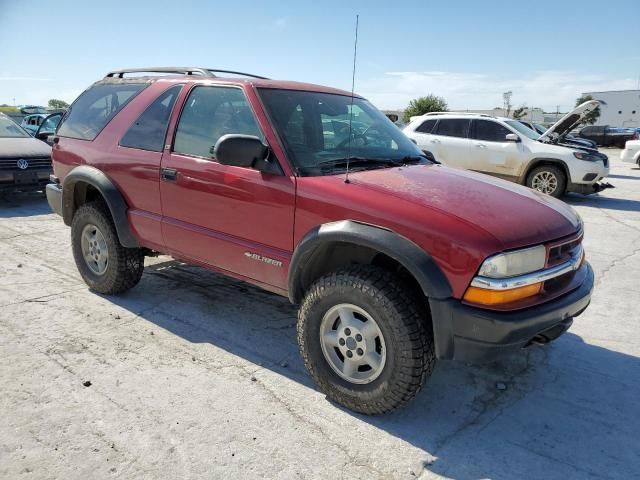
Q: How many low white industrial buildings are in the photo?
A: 1